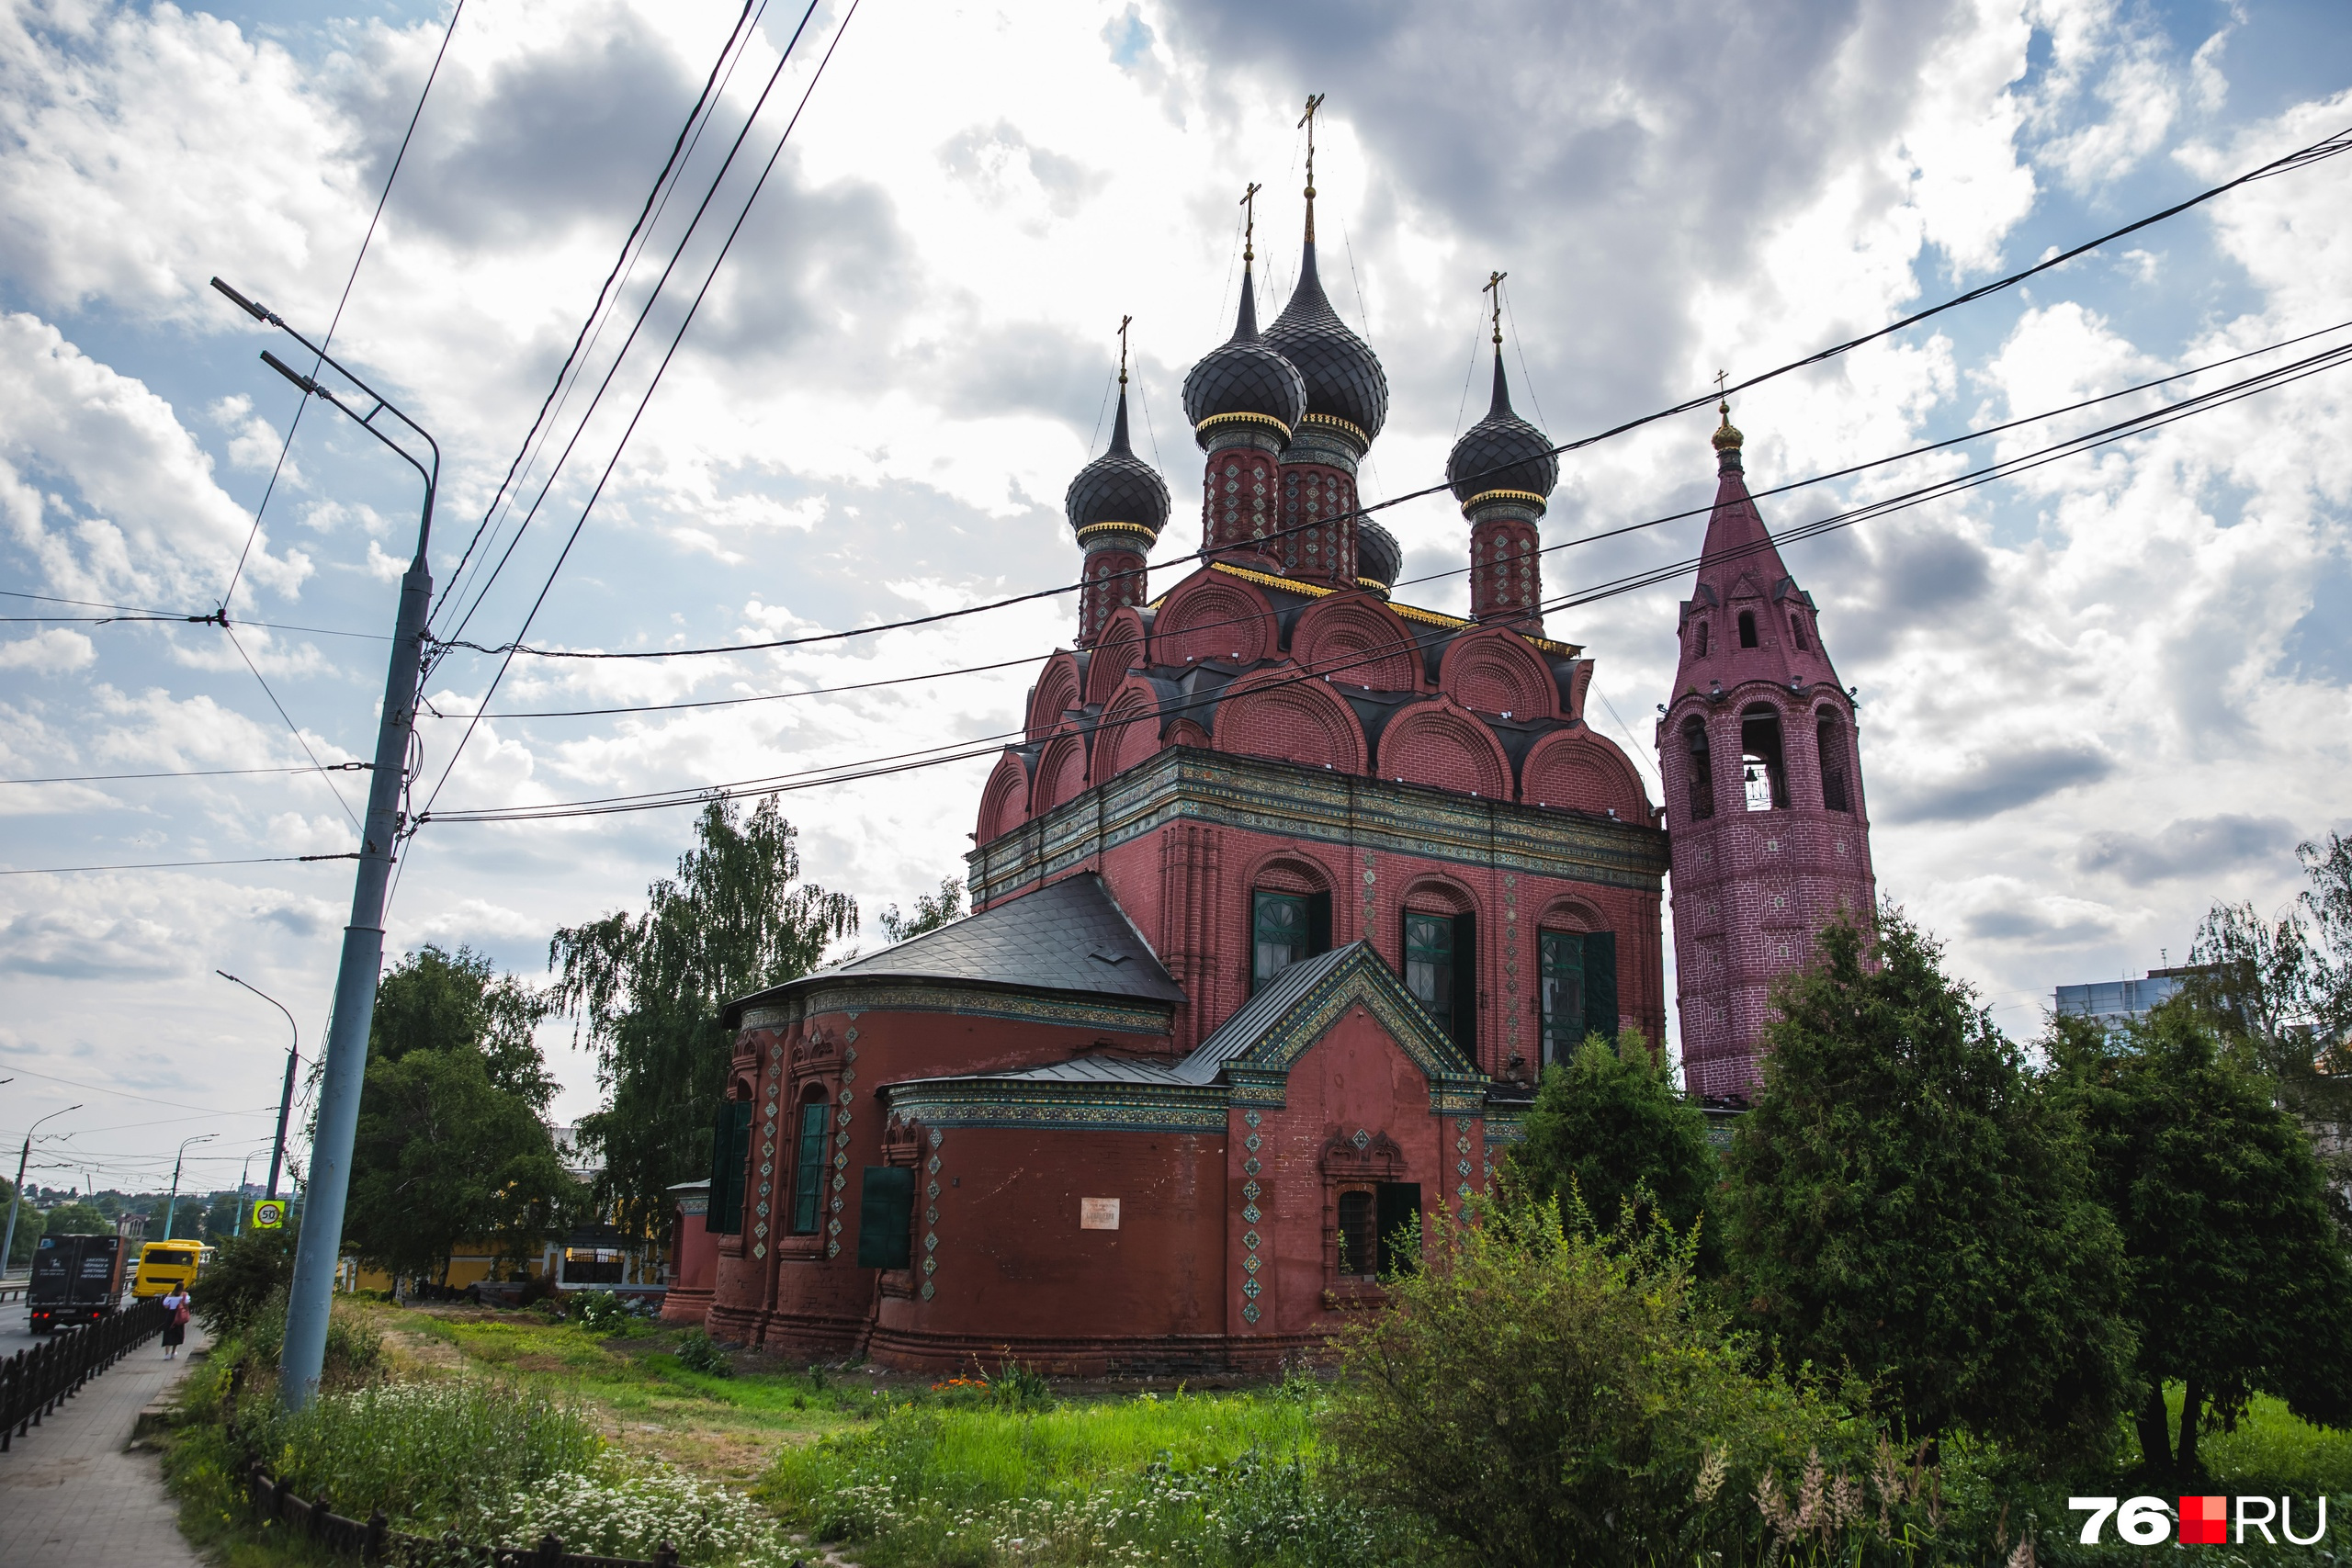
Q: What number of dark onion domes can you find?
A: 5